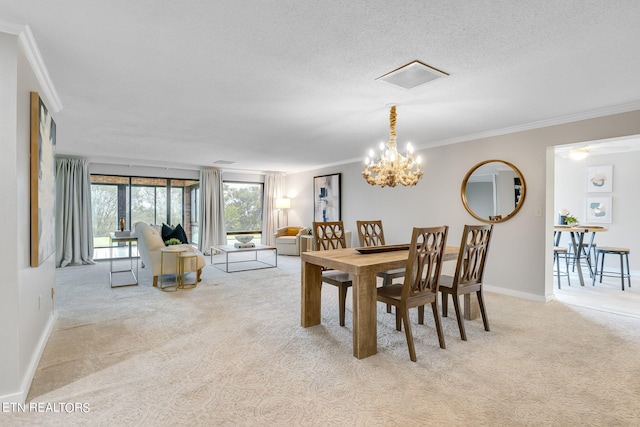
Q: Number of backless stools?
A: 3